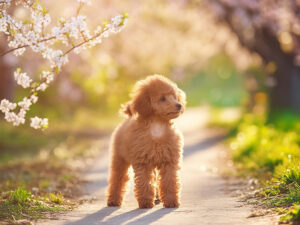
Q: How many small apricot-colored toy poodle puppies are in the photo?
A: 1